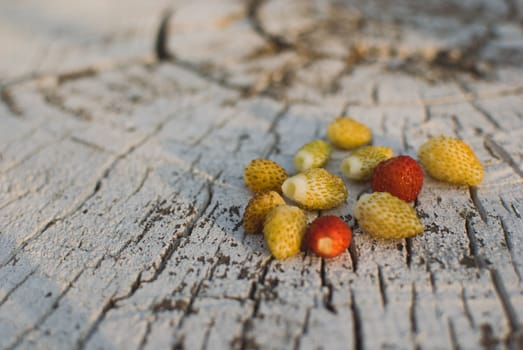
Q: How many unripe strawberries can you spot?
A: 9